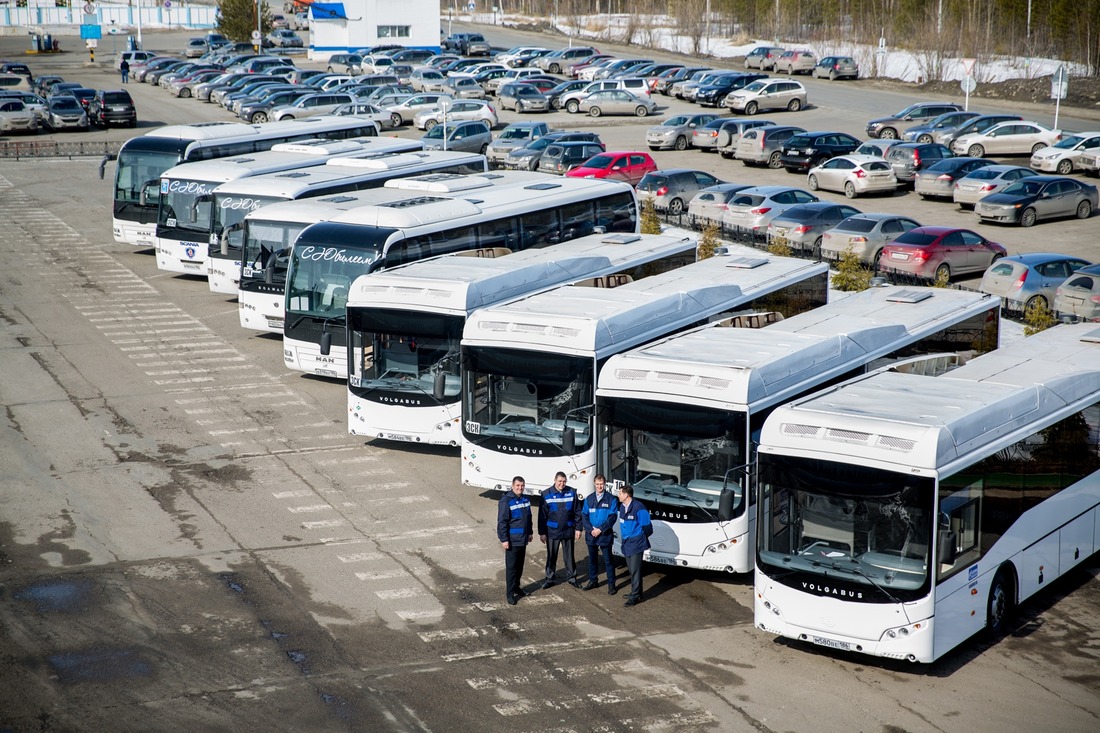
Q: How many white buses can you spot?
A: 9